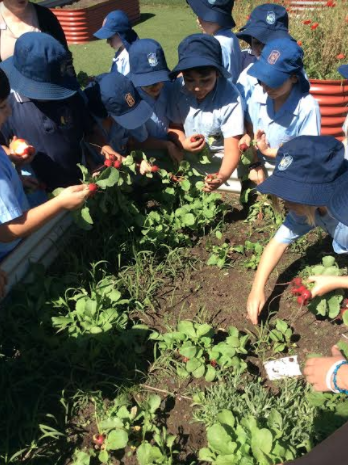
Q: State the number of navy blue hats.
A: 11